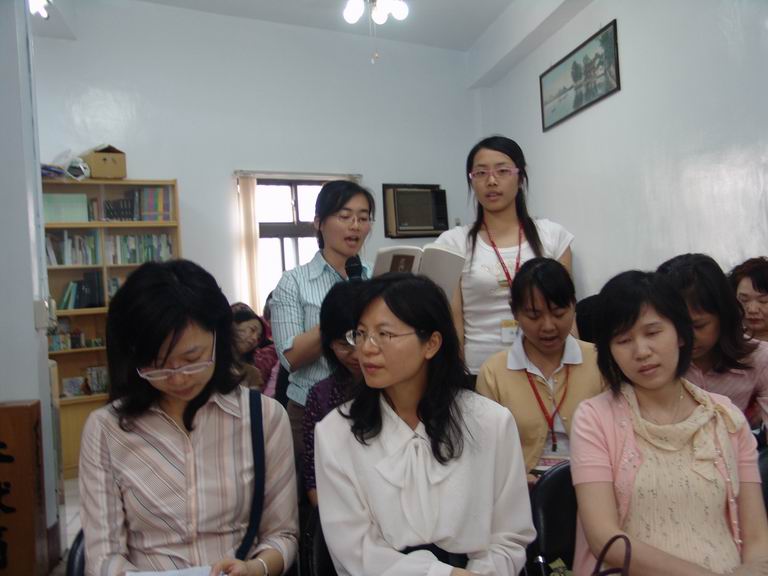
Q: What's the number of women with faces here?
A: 10